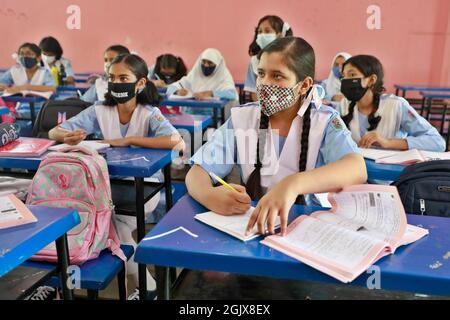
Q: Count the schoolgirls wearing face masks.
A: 10